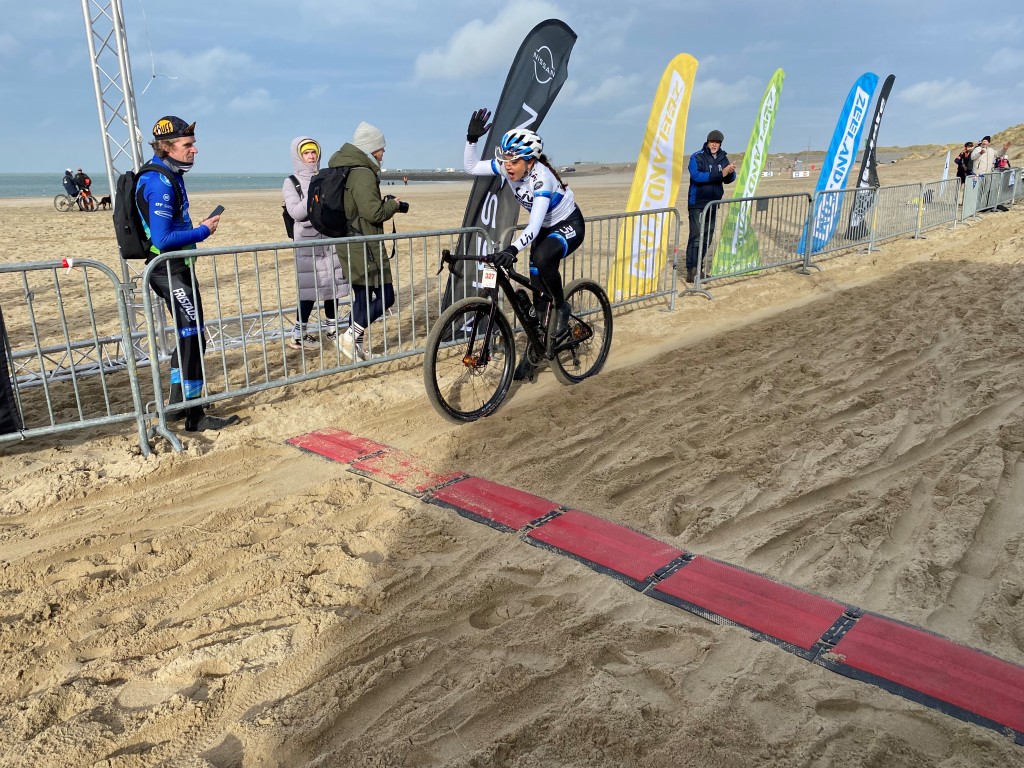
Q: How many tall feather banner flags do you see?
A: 5